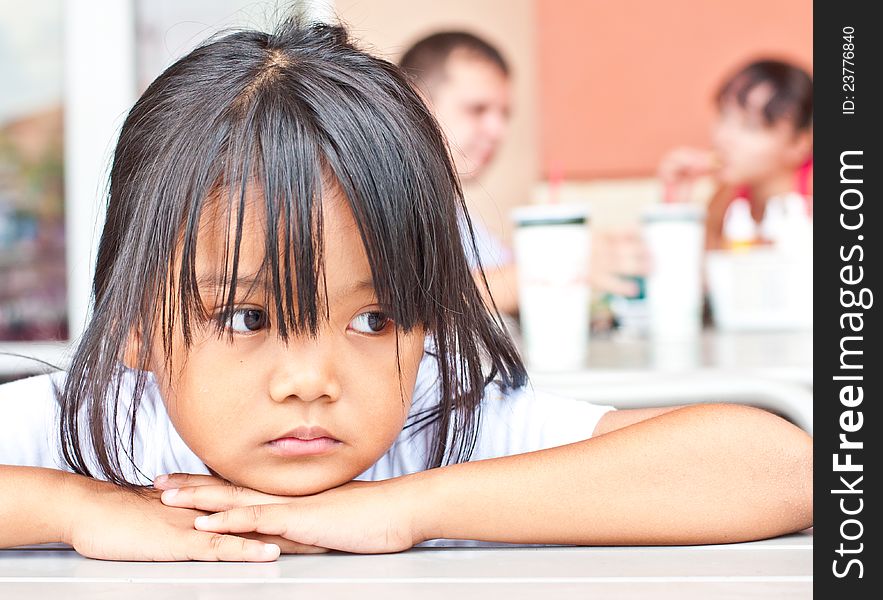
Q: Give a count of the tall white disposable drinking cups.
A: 2